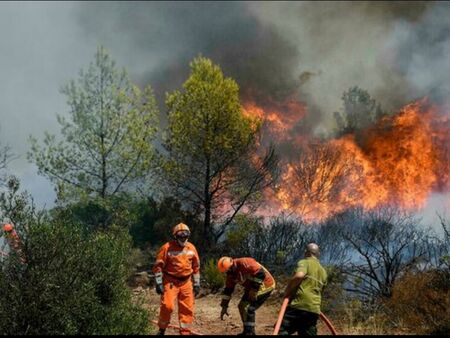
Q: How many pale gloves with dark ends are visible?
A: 2